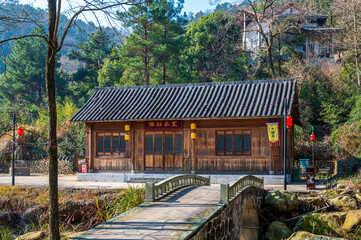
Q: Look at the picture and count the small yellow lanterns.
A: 4